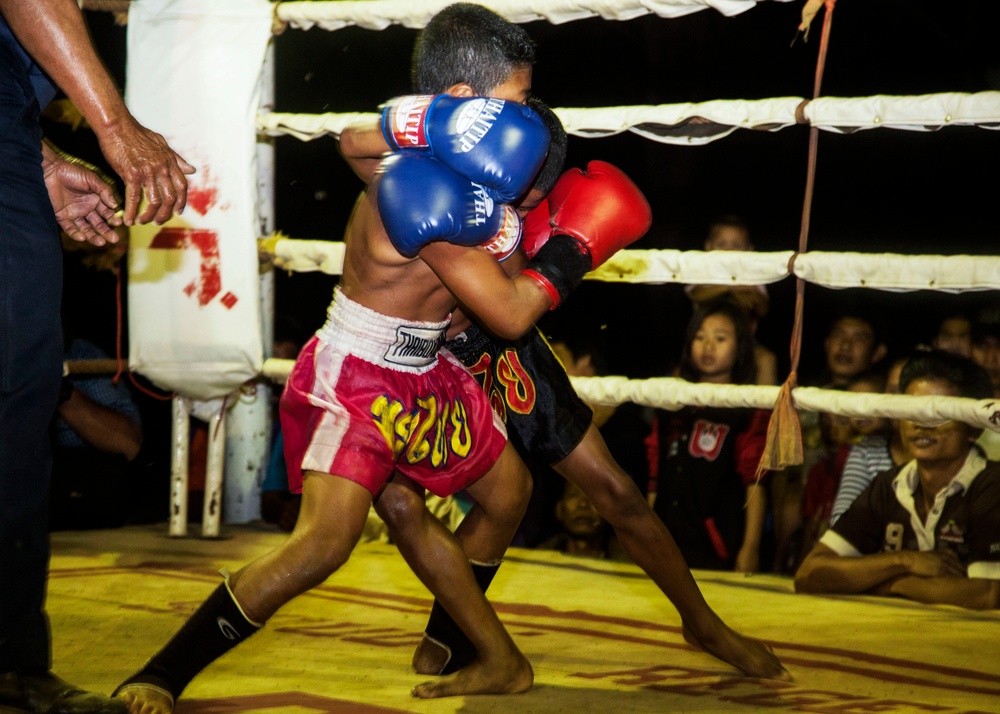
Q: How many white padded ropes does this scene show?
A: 4